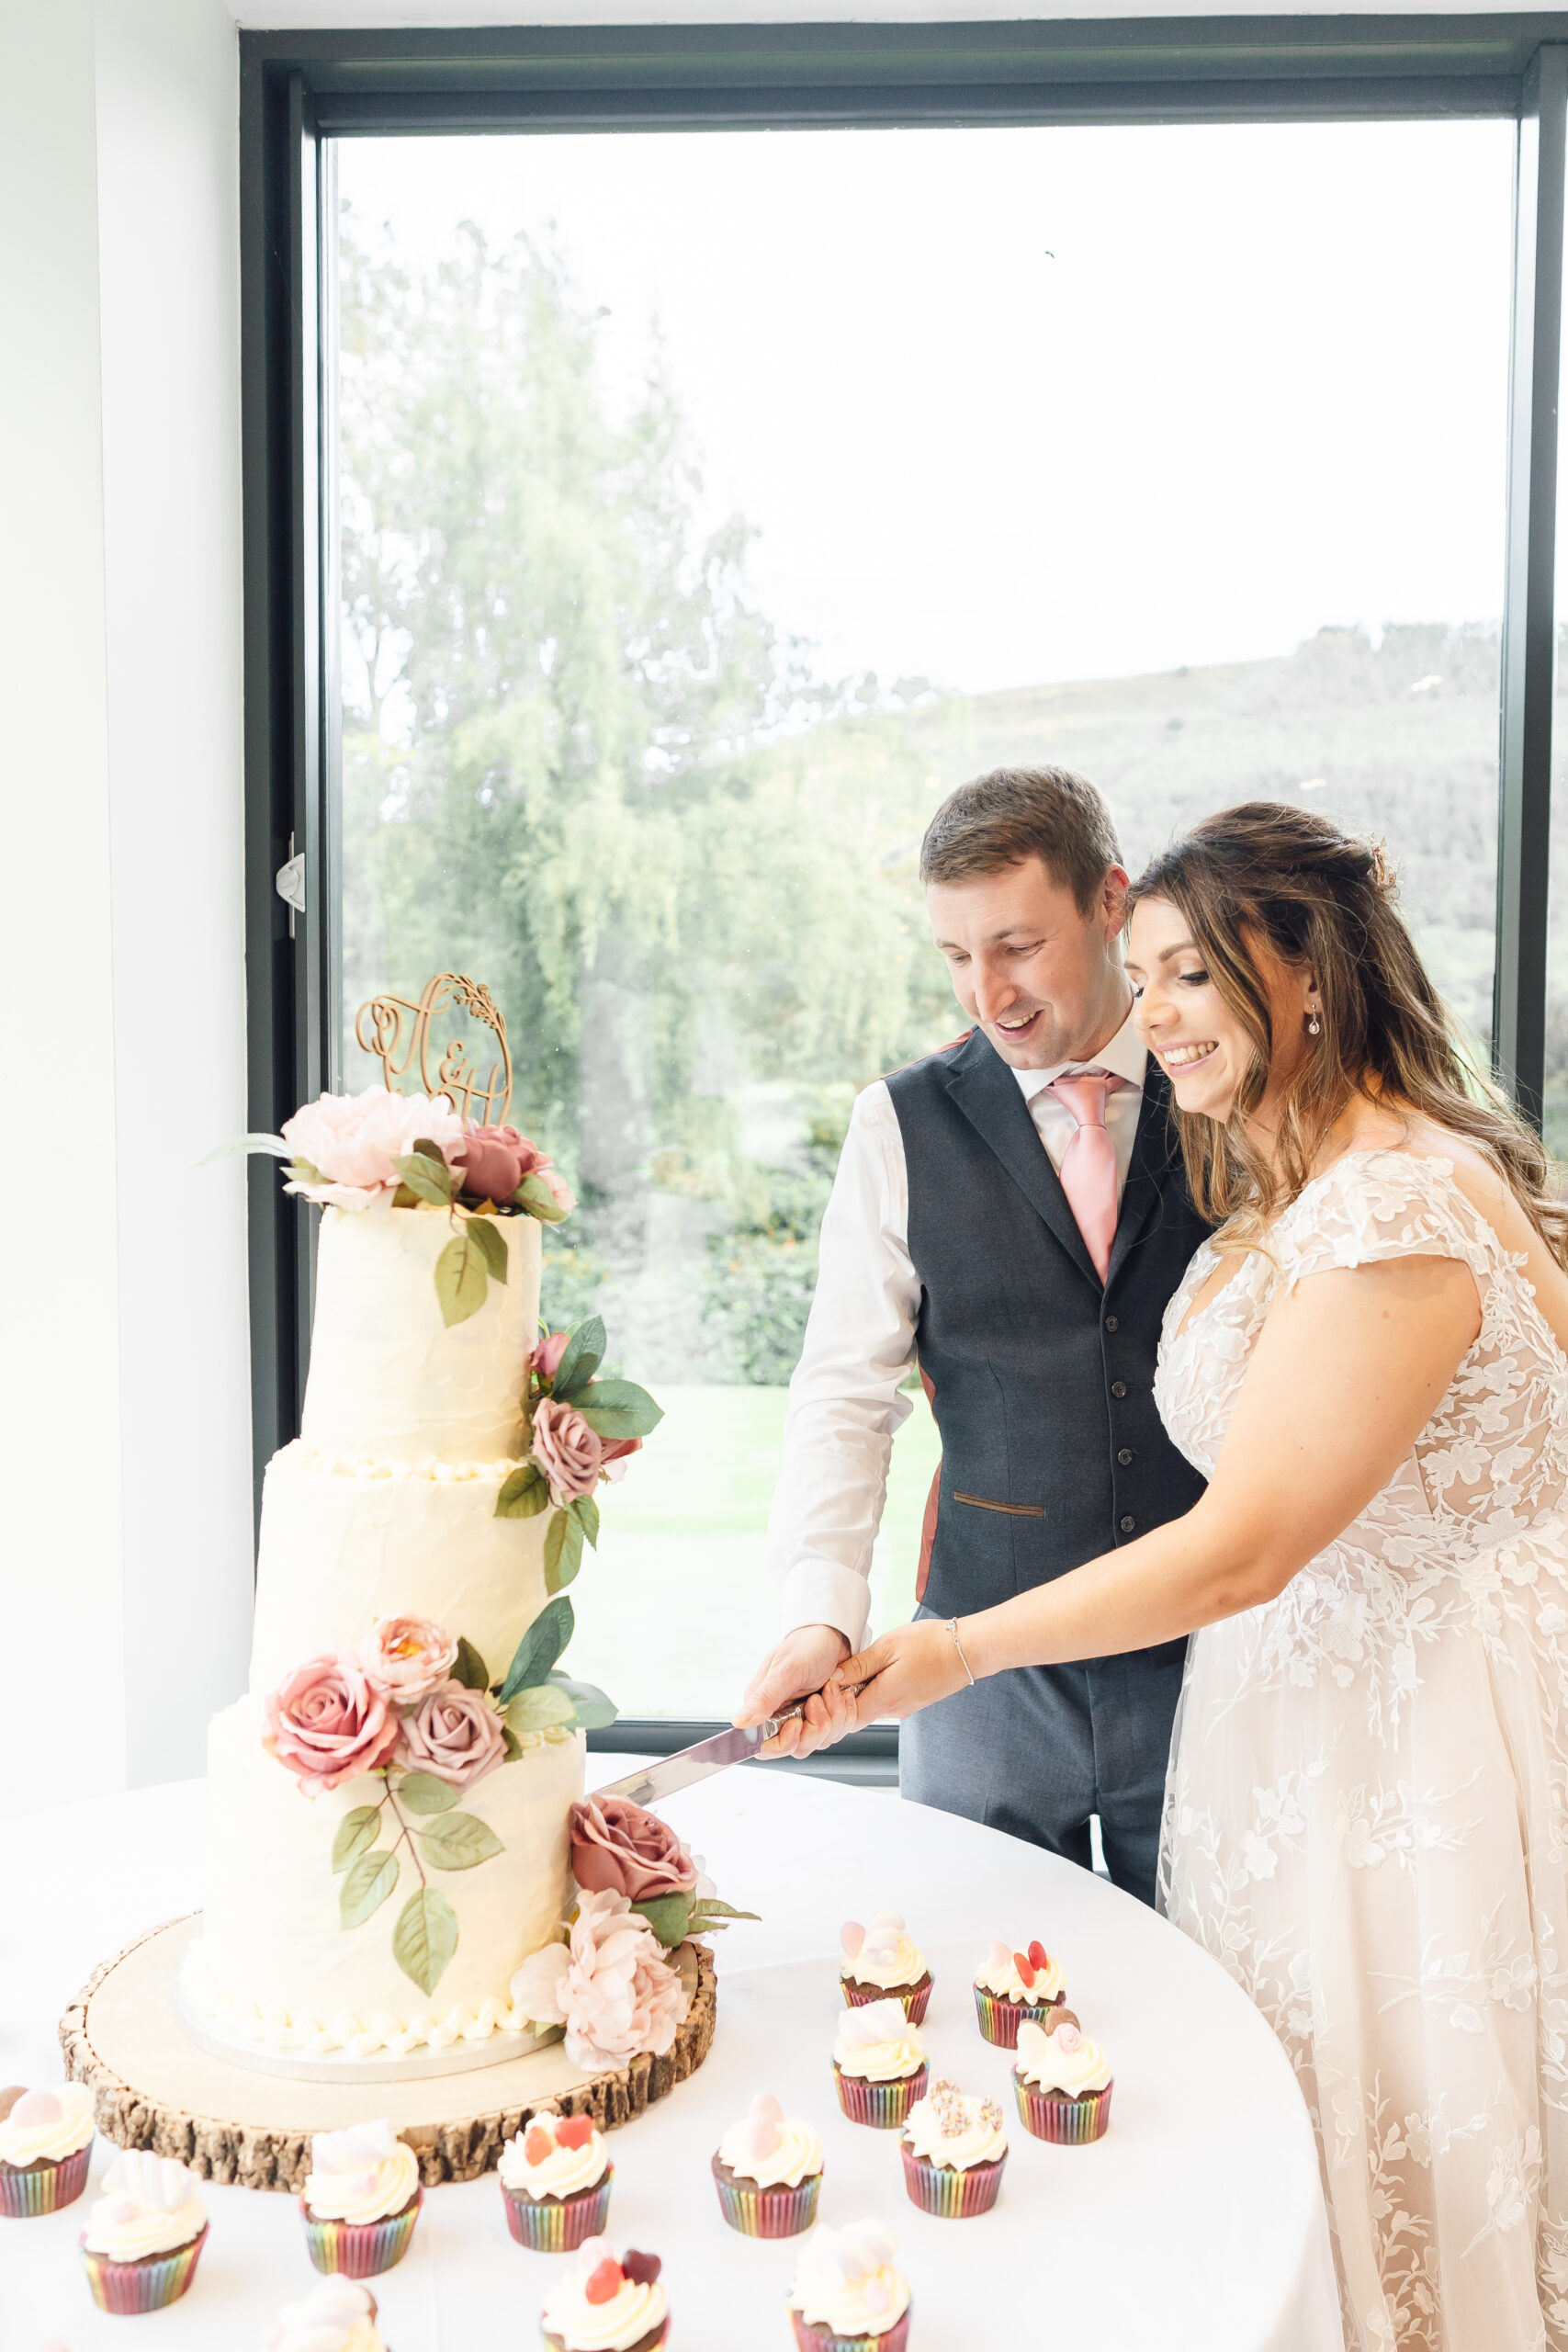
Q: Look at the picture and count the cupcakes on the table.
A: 13